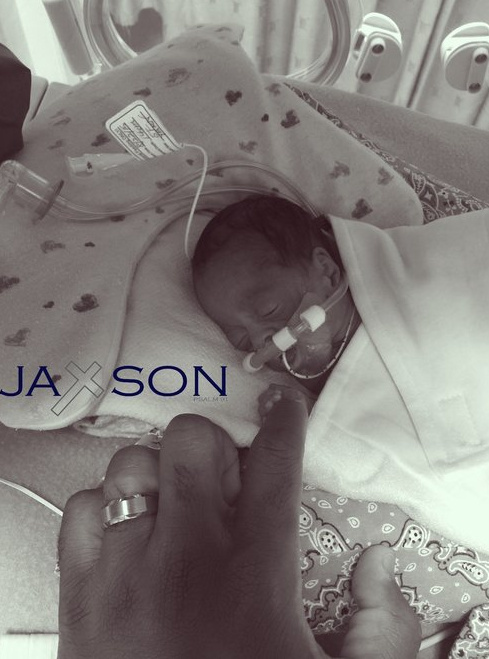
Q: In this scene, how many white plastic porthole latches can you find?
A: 2